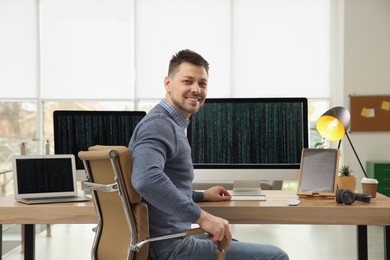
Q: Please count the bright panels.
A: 4